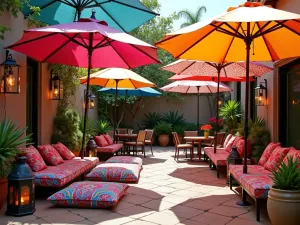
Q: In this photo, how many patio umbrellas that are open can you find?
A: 8